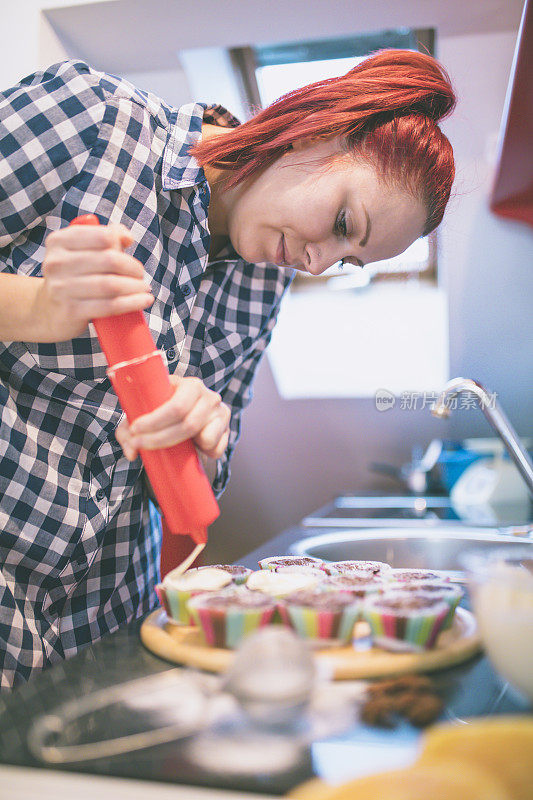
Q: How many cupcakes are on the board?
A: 11